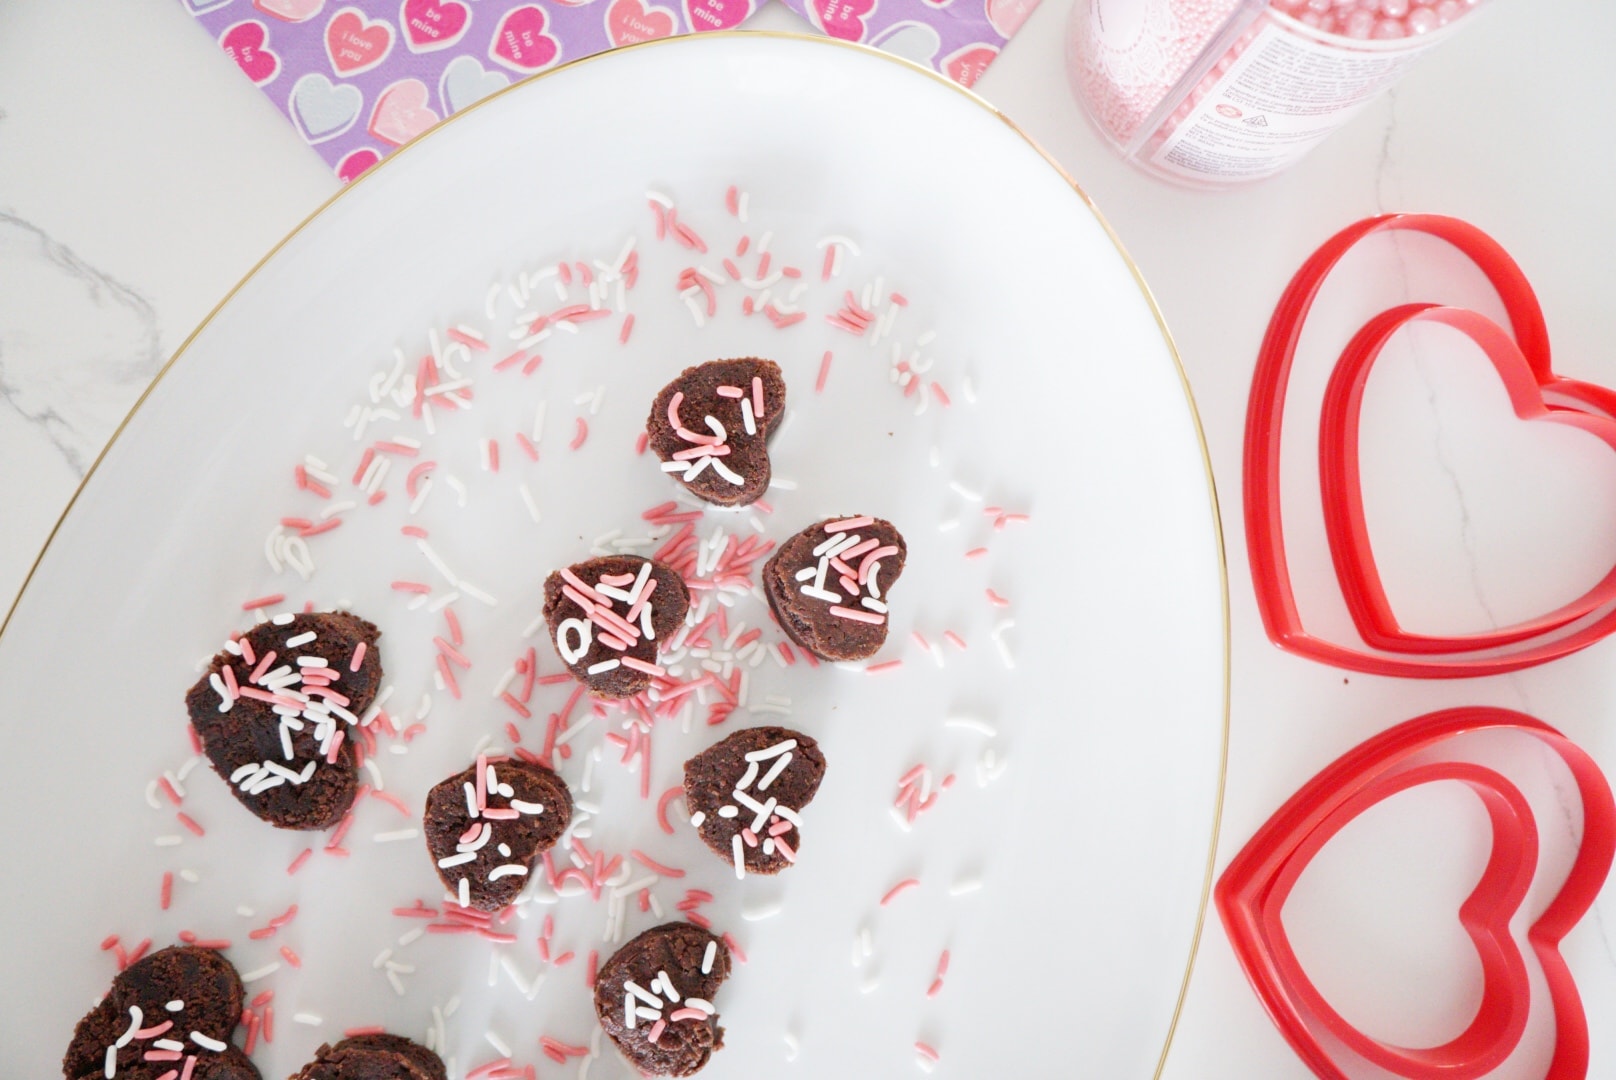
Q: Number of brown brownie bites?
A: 9